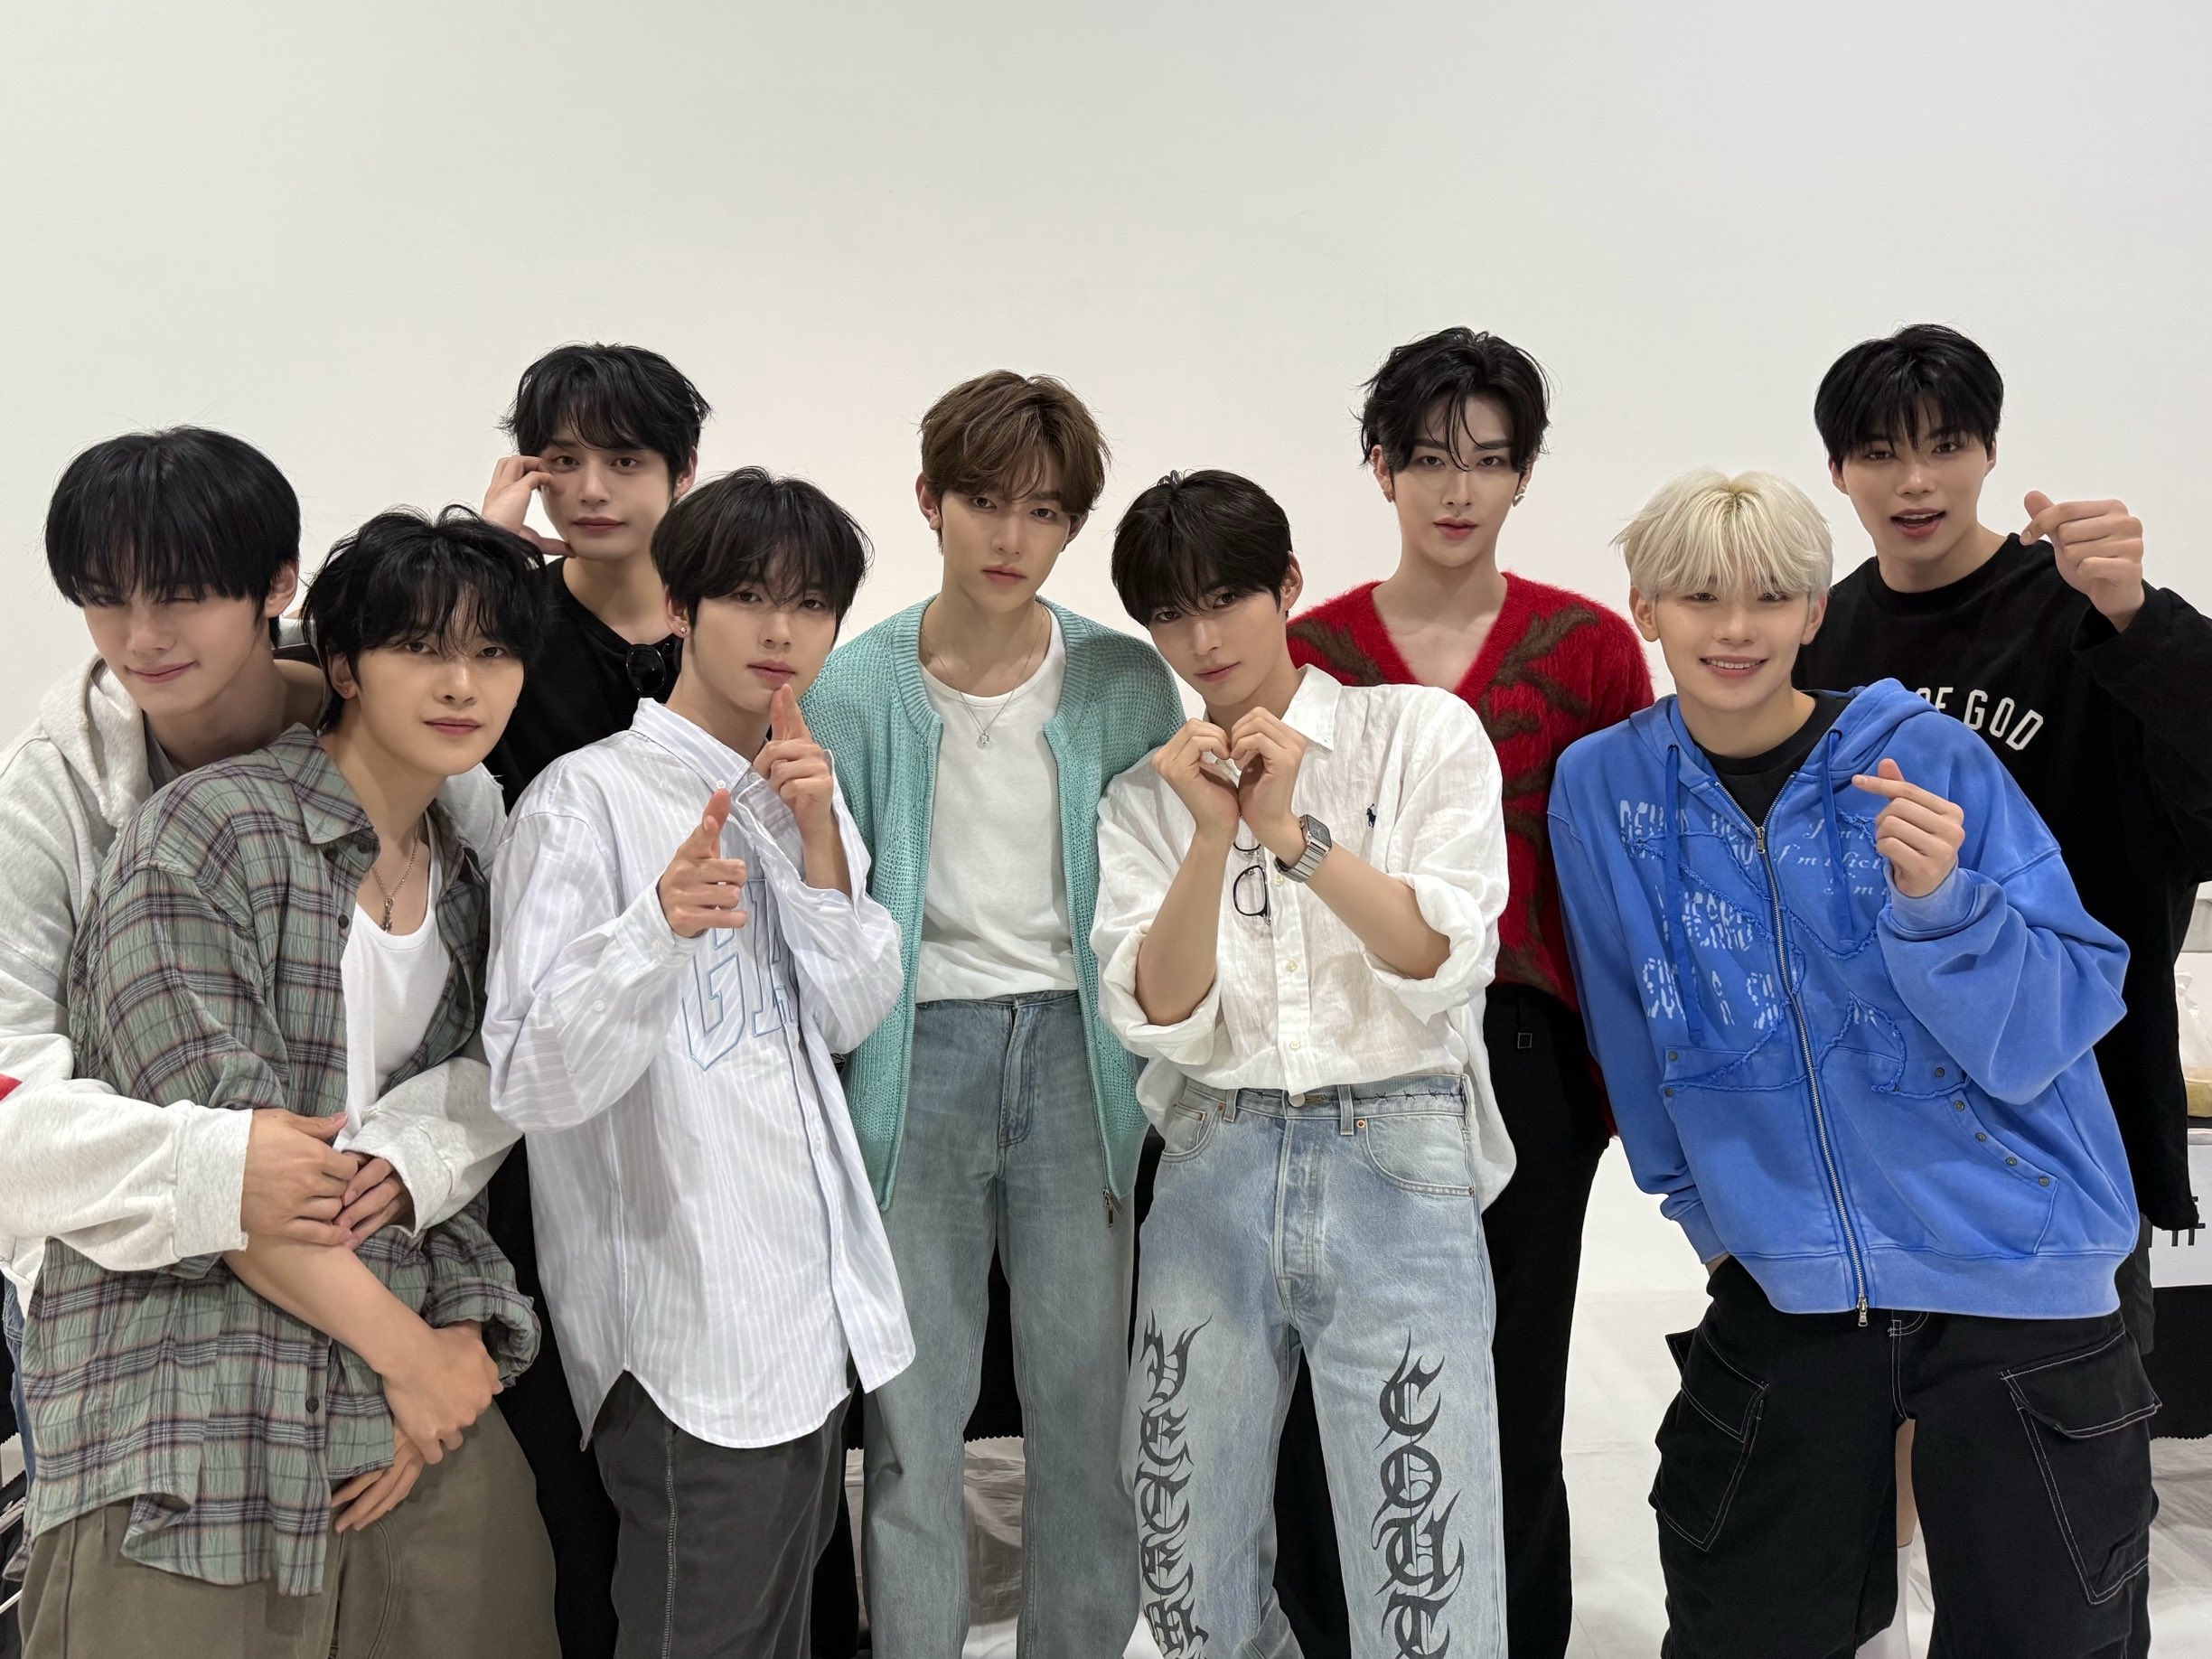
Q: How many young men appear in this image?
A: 9